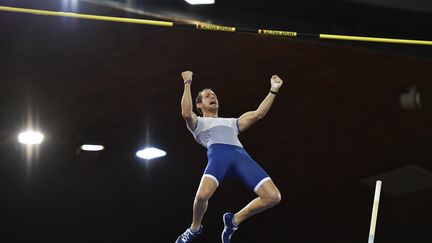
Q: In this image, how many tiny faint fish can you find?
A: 0